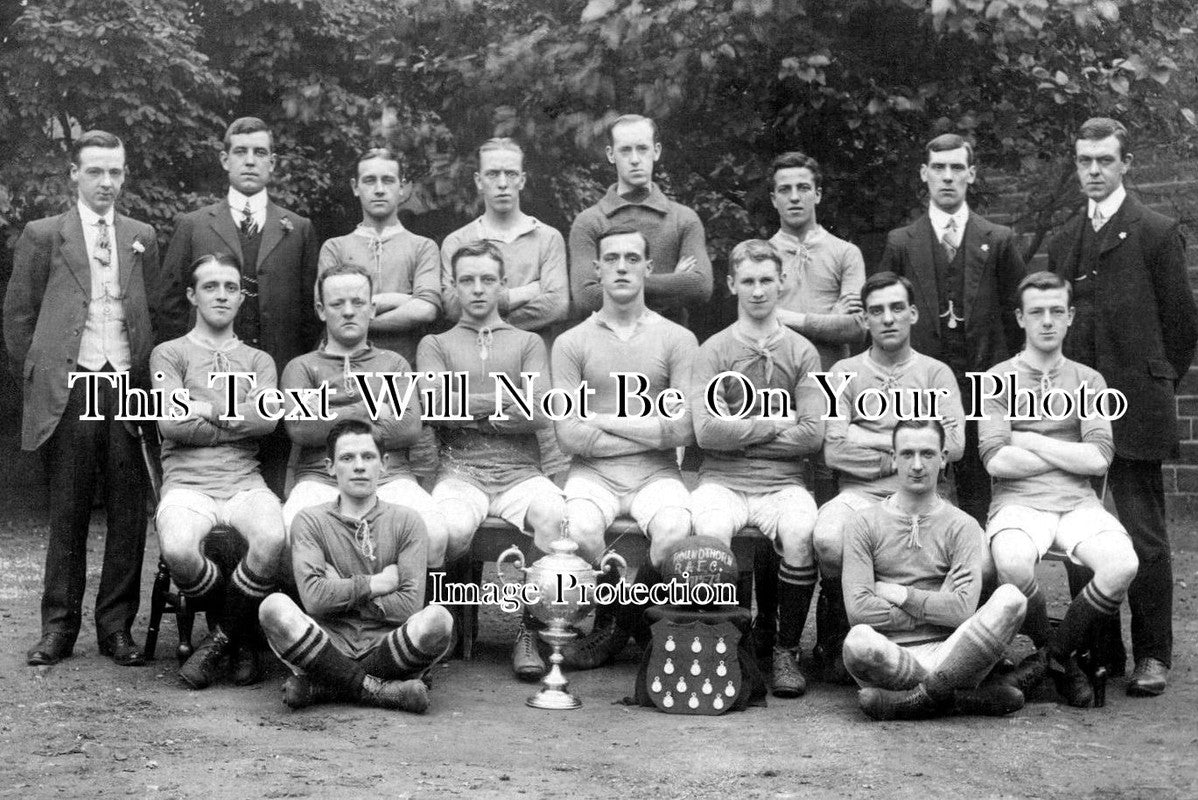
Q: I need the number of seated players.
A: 9